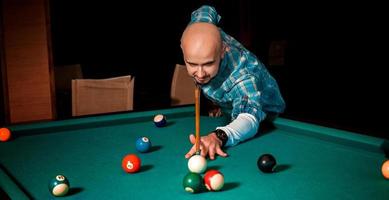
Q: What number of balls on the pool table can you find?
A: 10